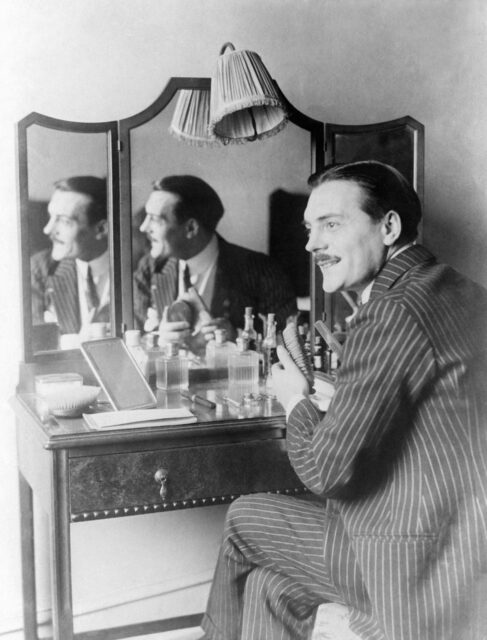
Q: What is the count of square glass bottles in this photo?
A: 2